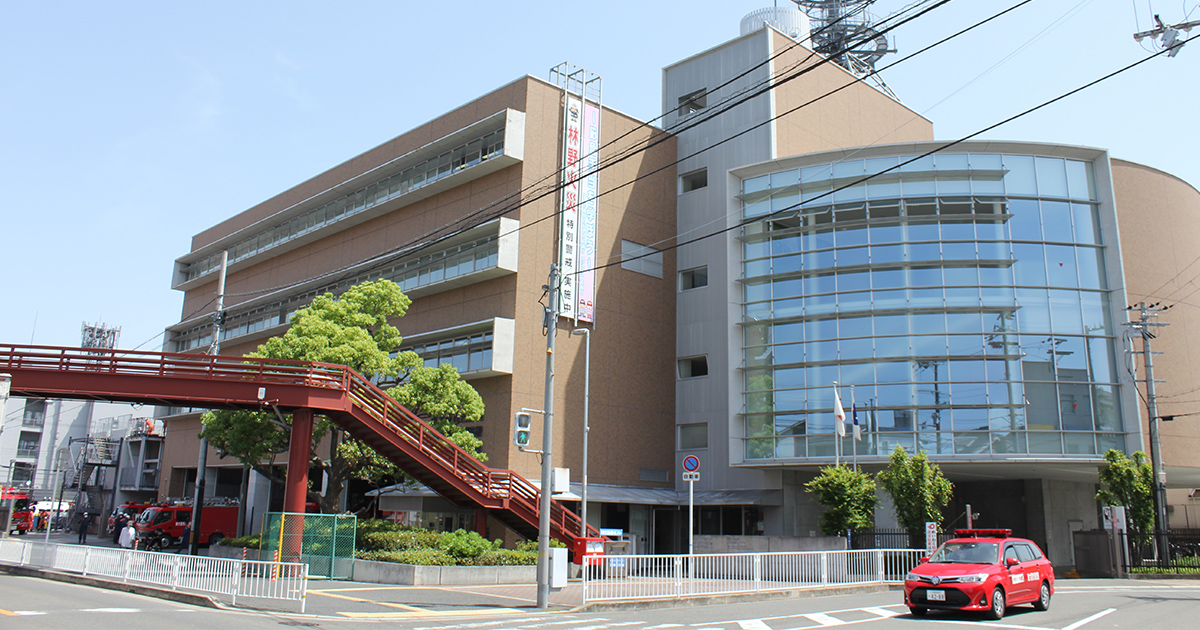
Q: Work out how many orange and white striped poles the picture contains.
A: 3